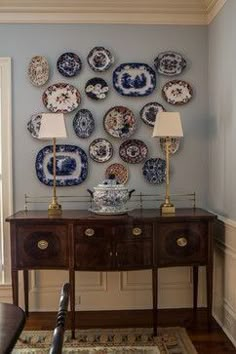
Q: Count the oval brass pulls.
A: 4